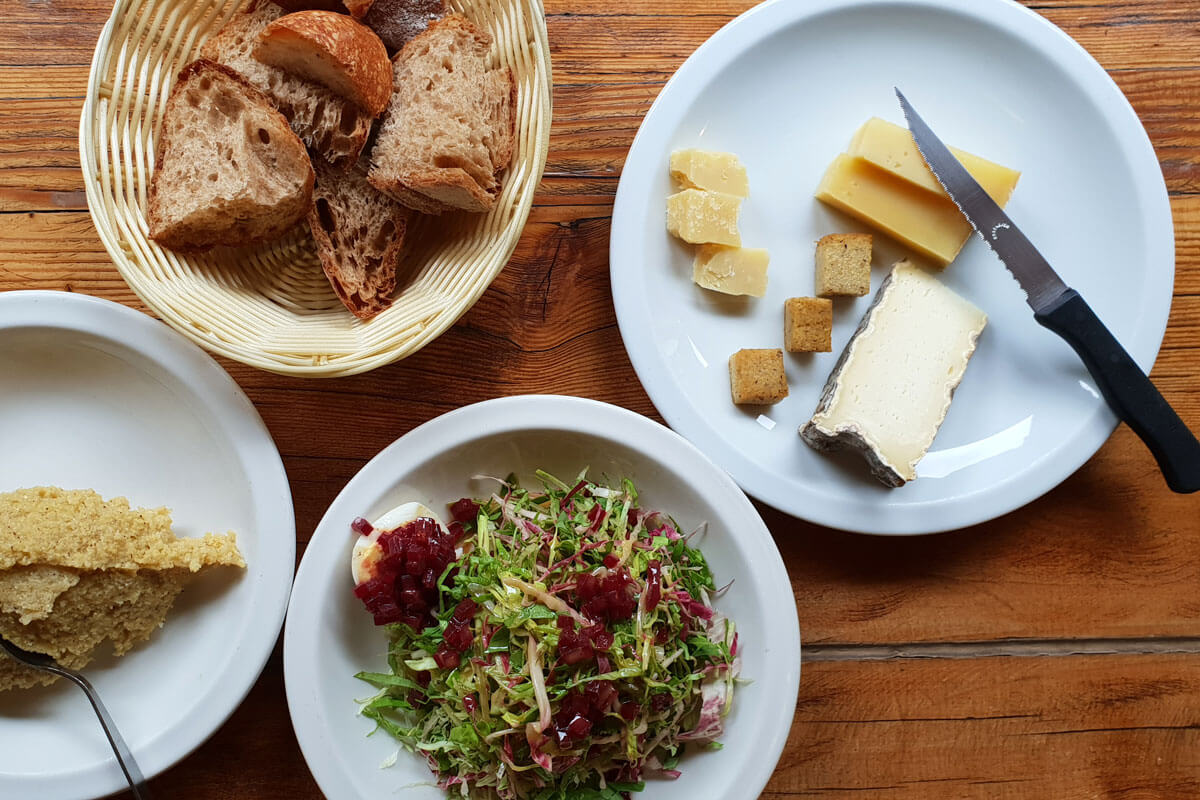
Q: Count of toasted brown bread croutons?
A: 3